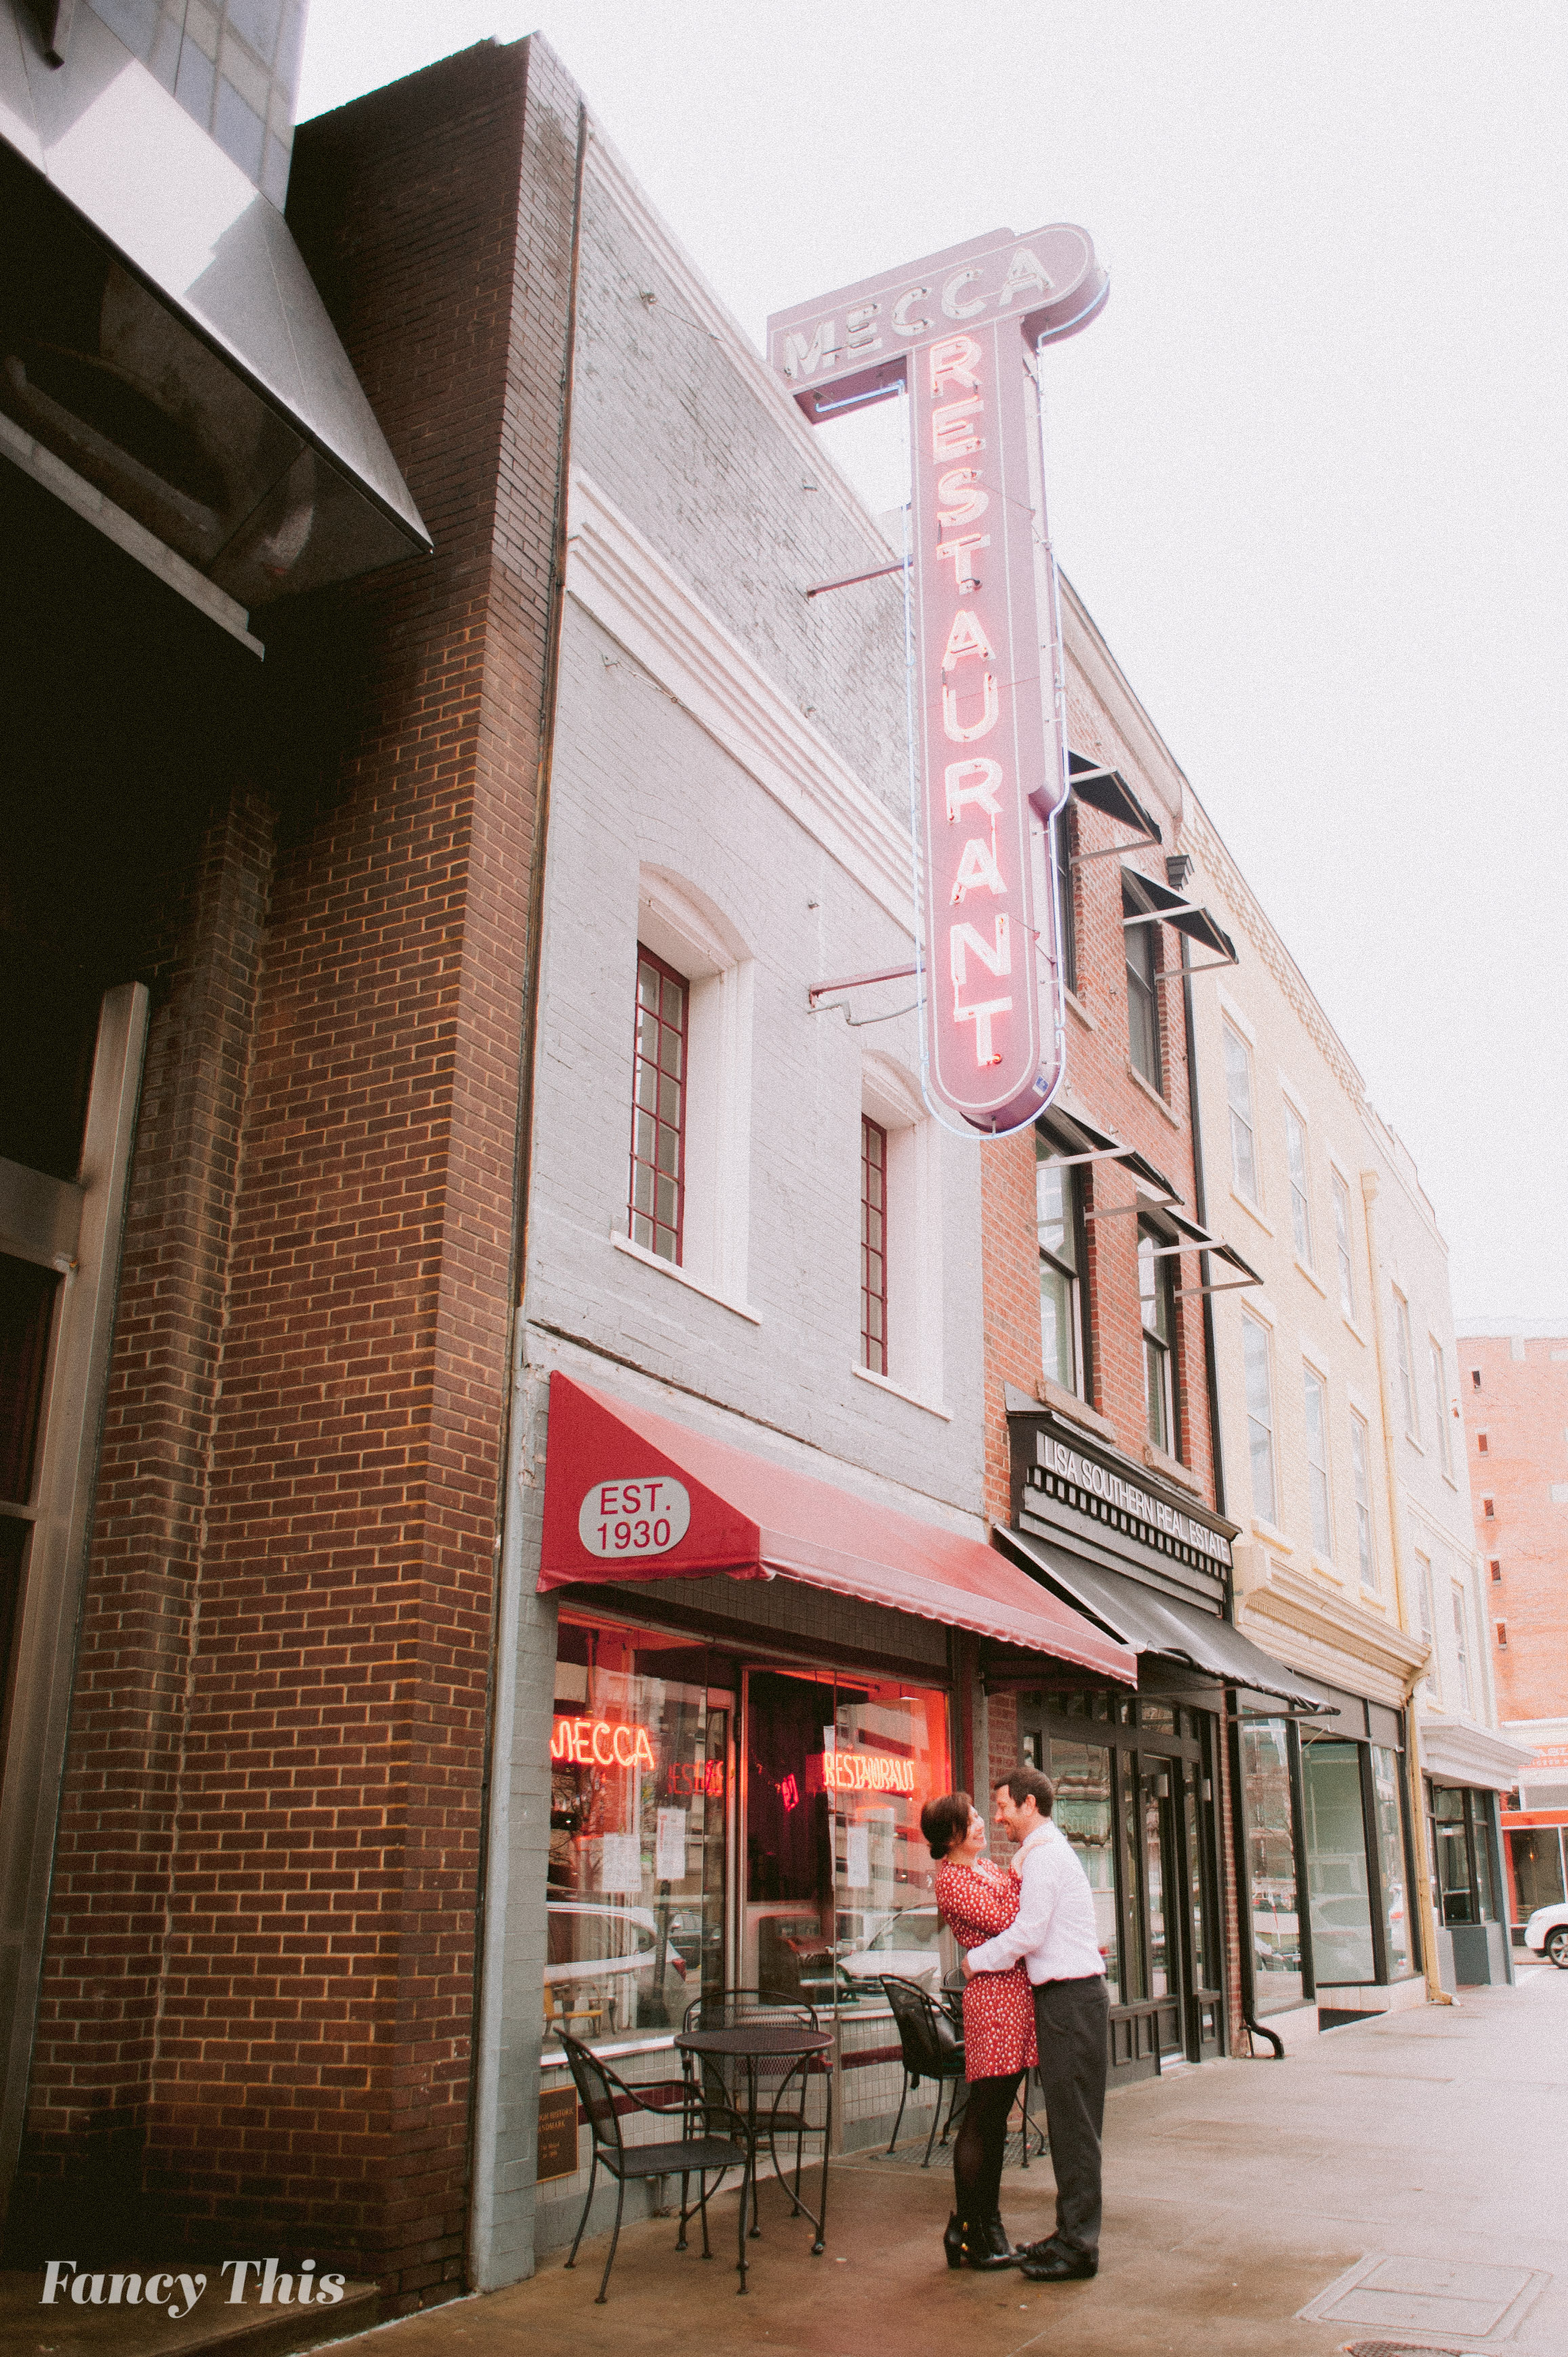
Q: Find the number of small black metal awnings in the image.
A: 4